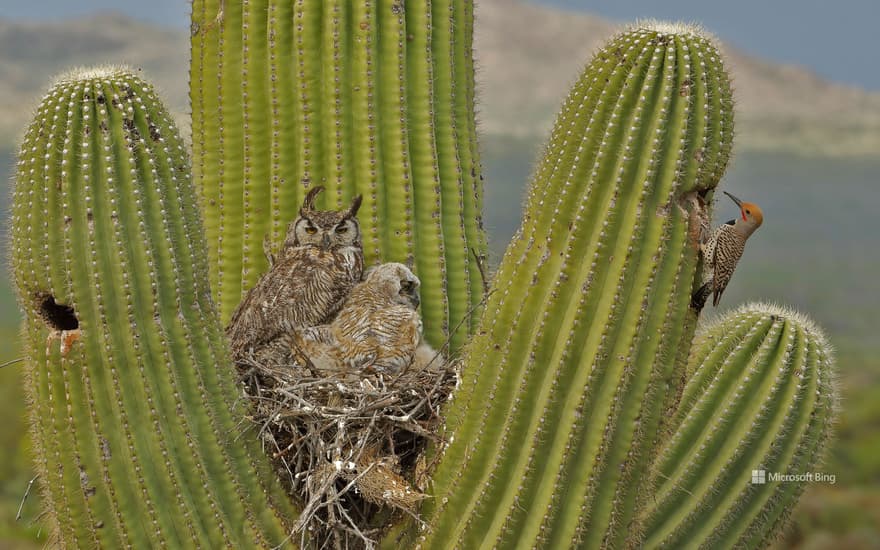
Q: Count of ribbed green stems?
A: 4